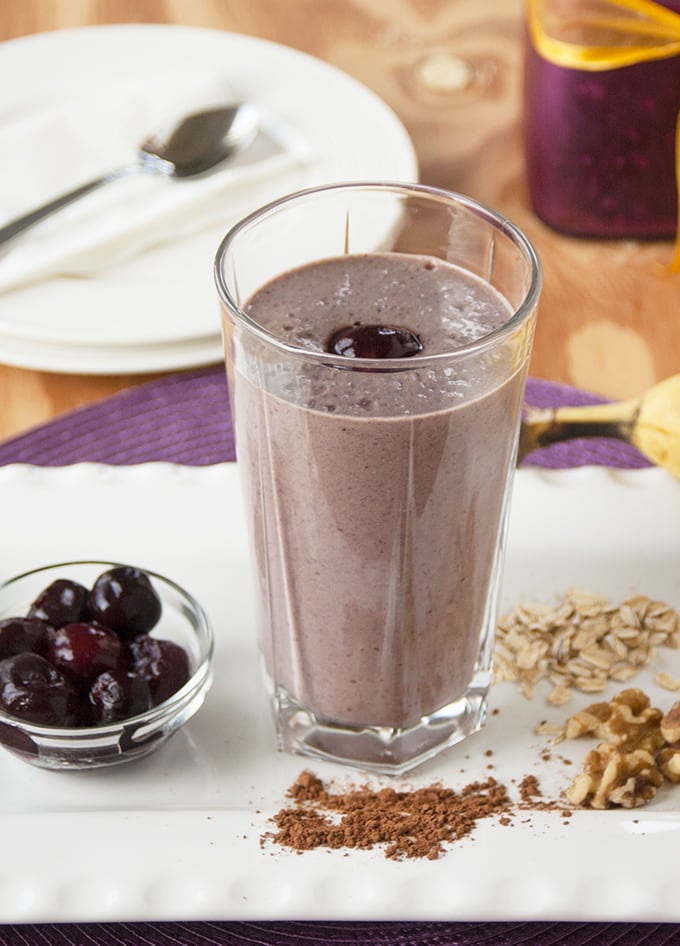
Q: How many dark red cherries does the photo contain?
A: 8